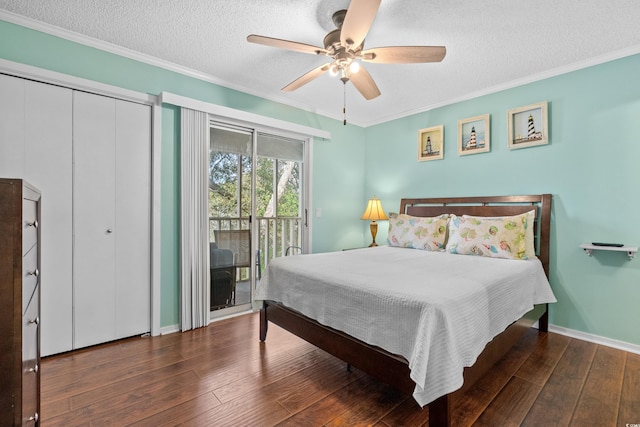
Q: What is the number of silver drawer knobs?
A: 5